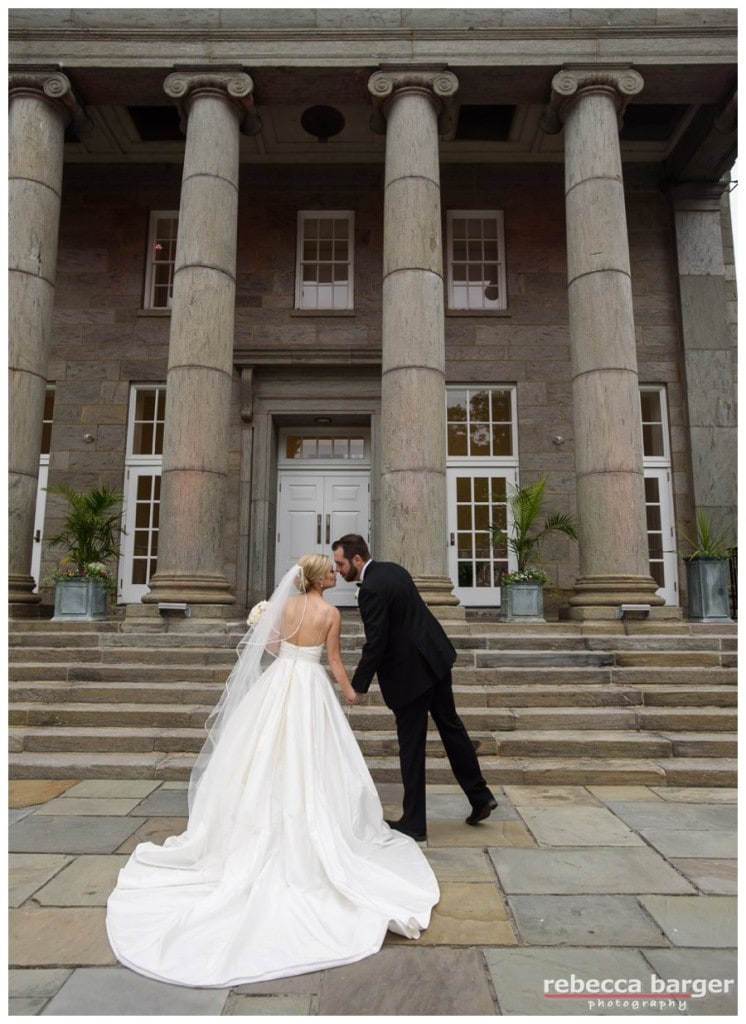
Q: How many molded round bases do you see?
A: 4